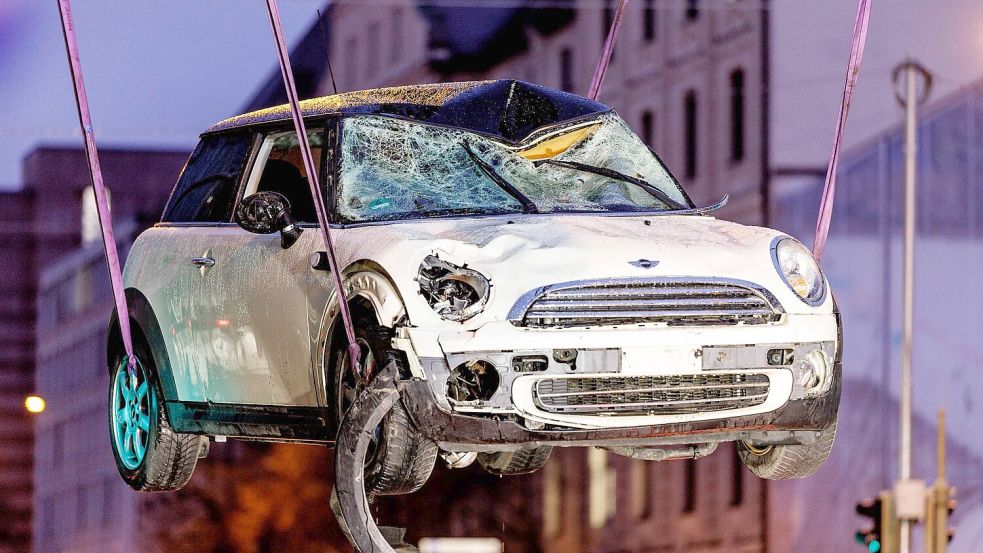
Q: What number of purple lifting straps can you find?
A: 4